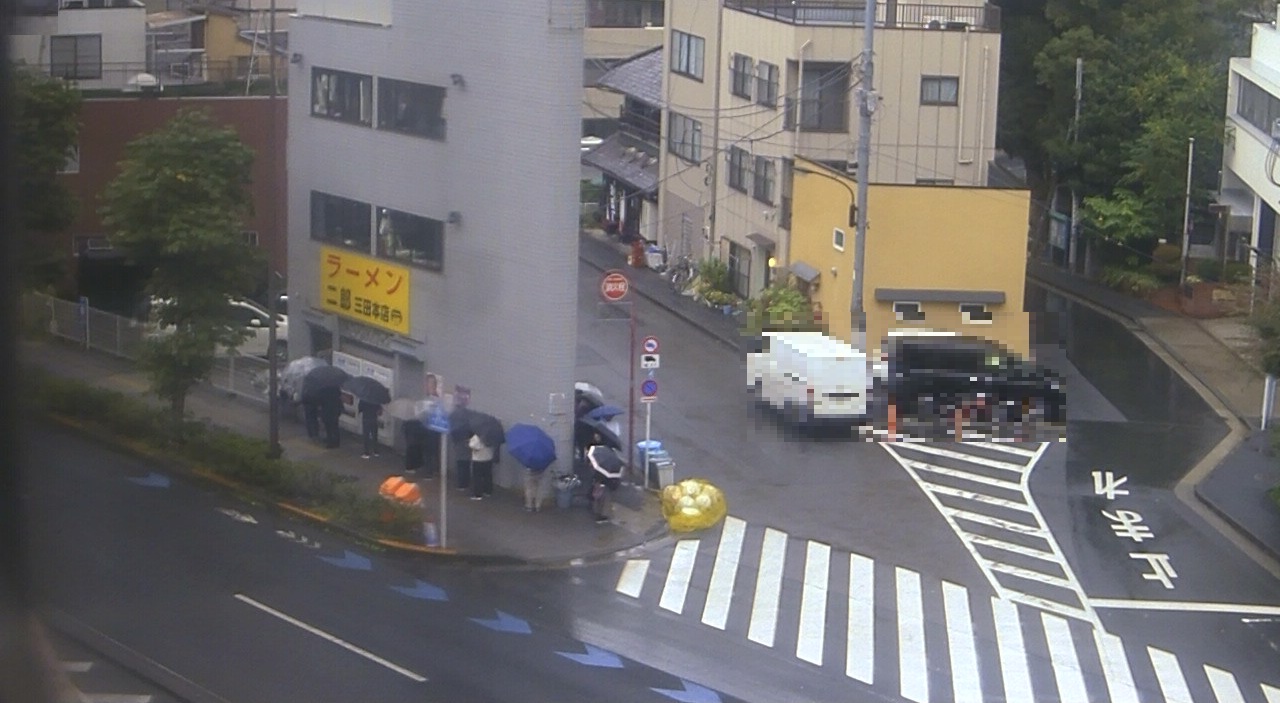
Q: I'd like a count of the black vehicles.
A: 1